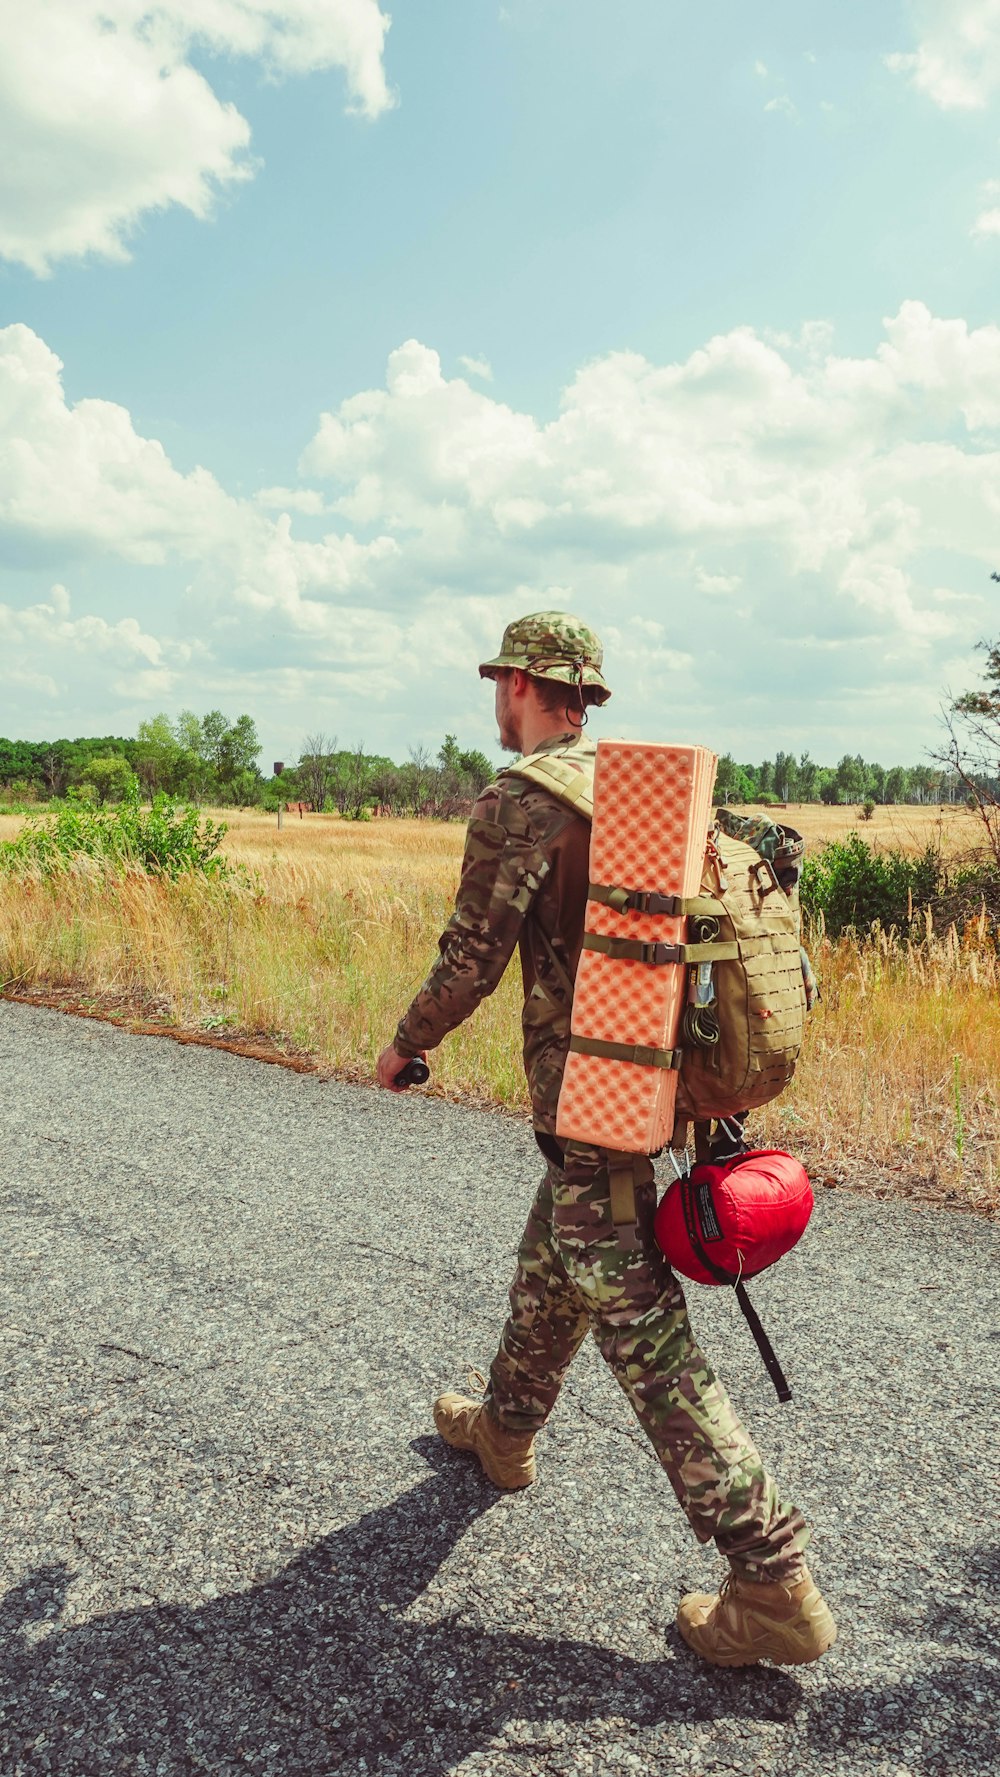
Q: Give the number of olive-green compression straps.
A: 3